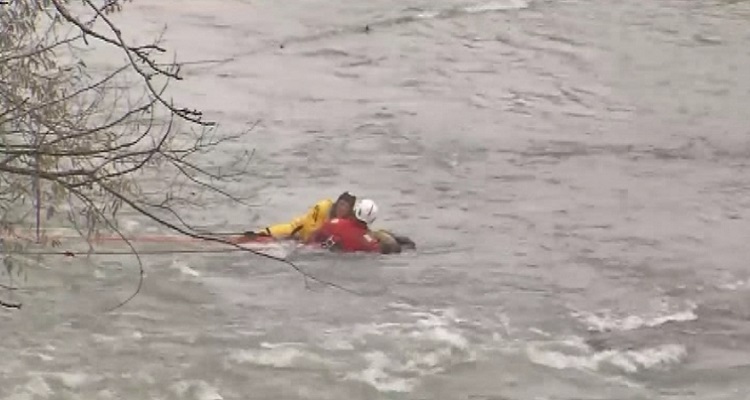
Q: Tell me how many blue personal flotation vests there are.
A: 0